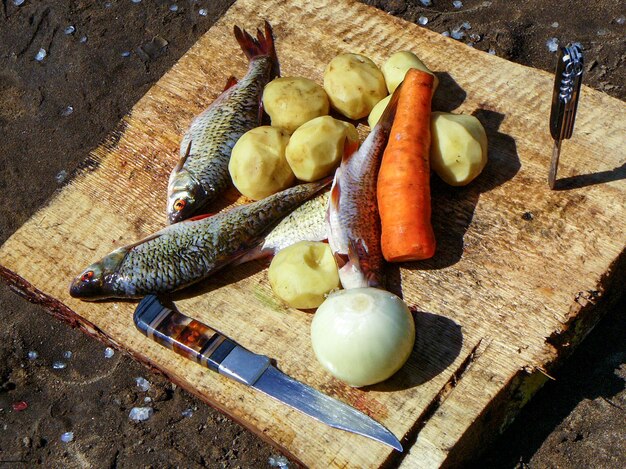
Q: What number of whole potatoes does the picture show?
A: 8